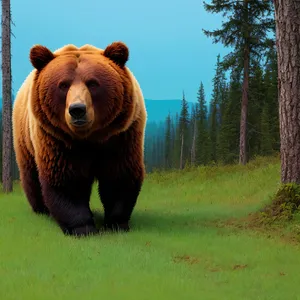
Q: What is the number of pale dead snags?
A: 2